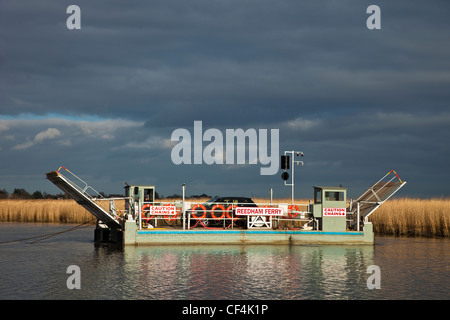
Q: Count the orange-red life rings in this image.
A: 7